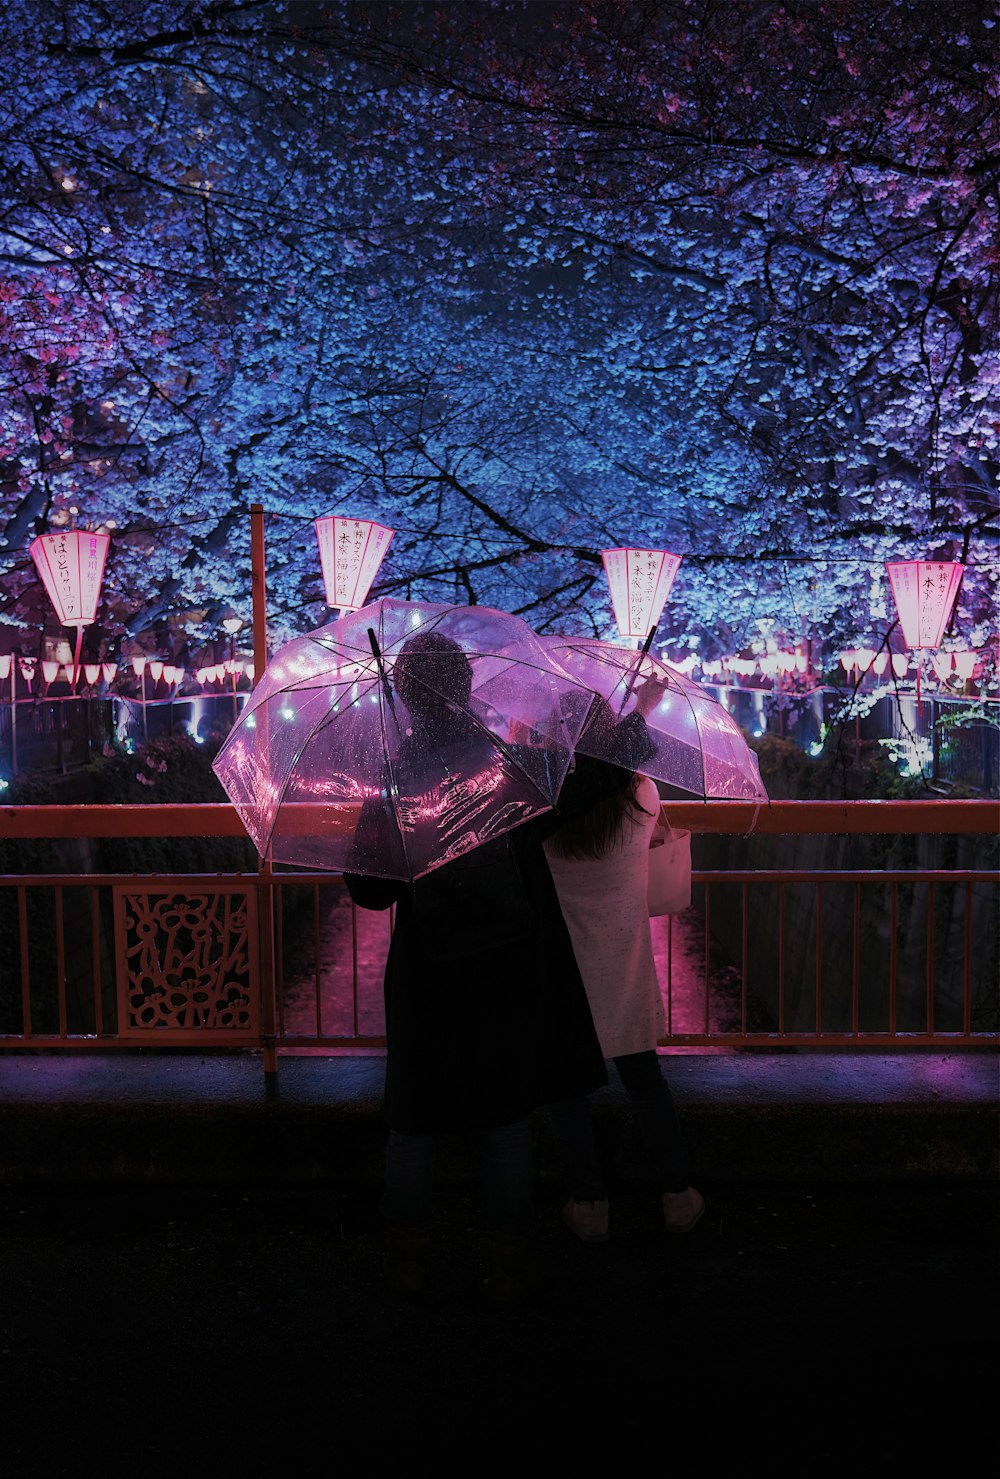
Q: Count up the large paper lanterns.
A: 4